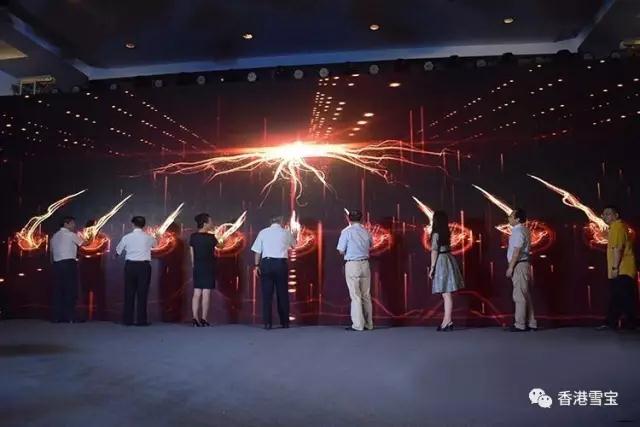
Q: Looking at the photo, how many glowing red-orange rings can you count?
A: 9